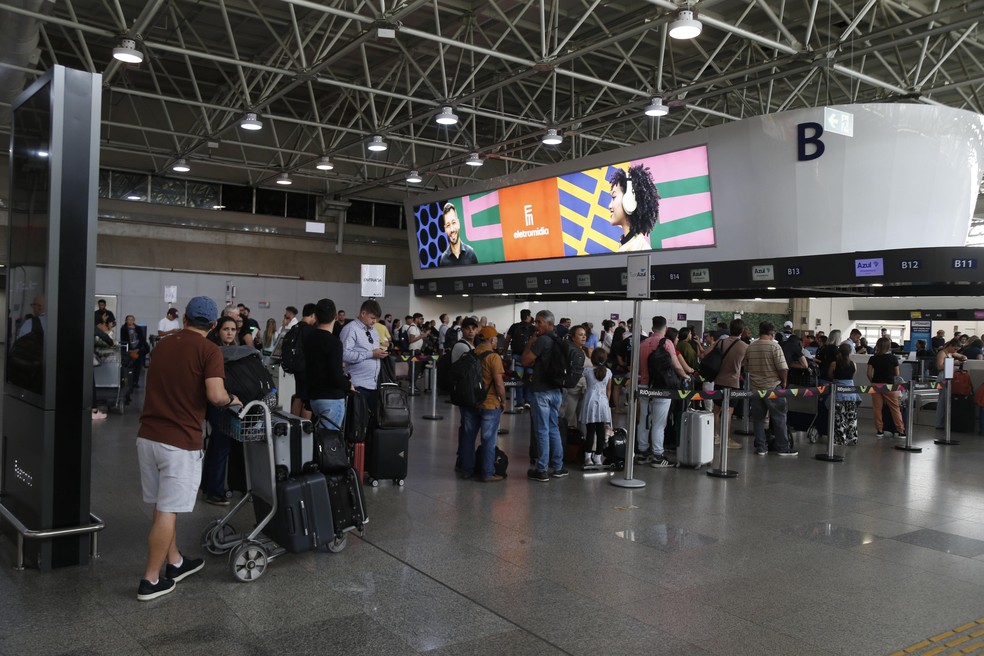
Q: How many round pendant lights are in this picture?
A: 12